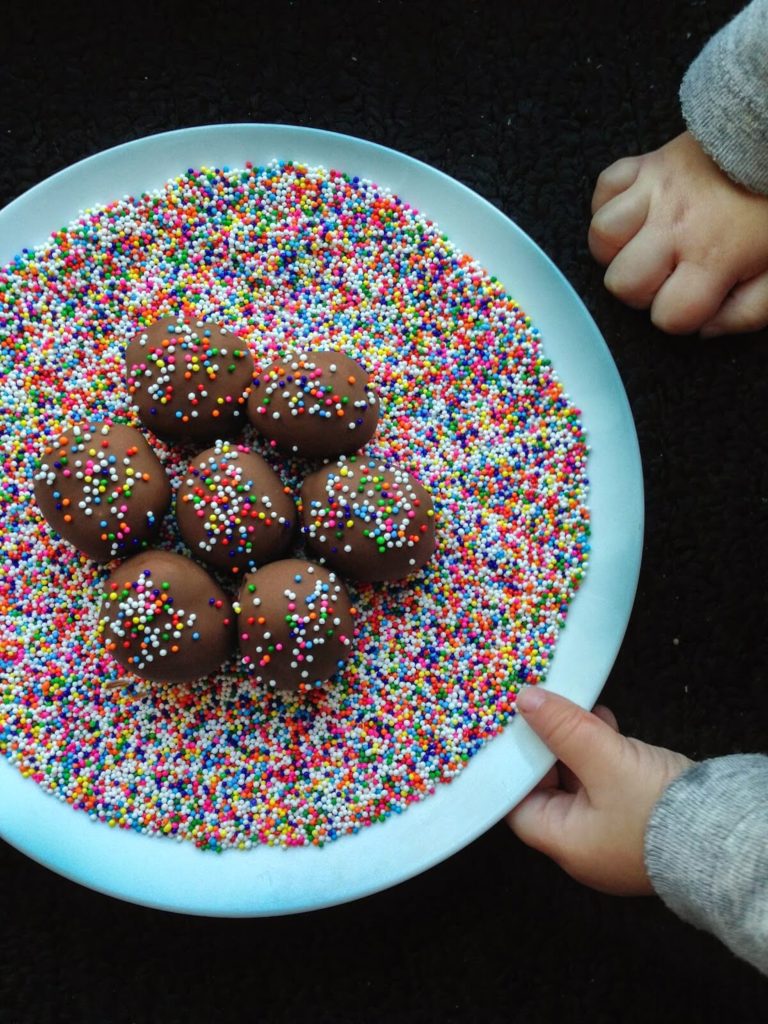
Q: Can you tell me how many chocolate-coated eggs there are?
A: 7